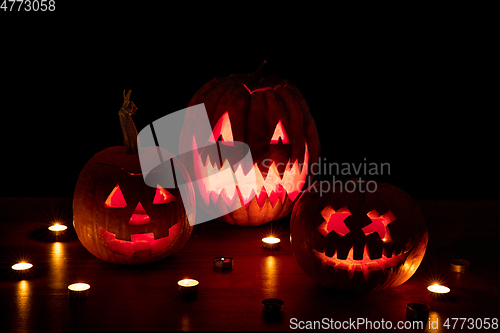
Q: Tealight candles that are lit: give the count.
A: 6